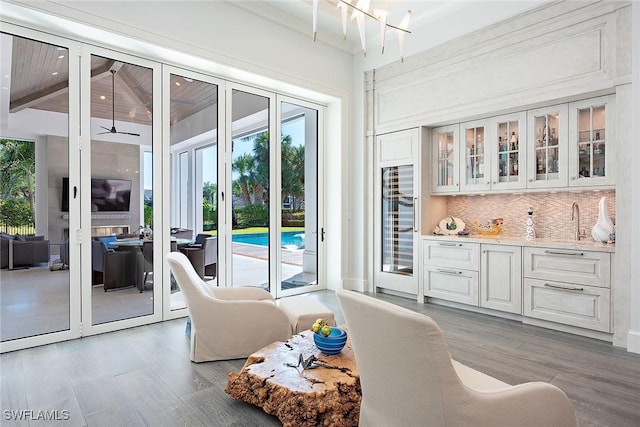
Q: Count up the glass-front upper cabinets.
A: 5